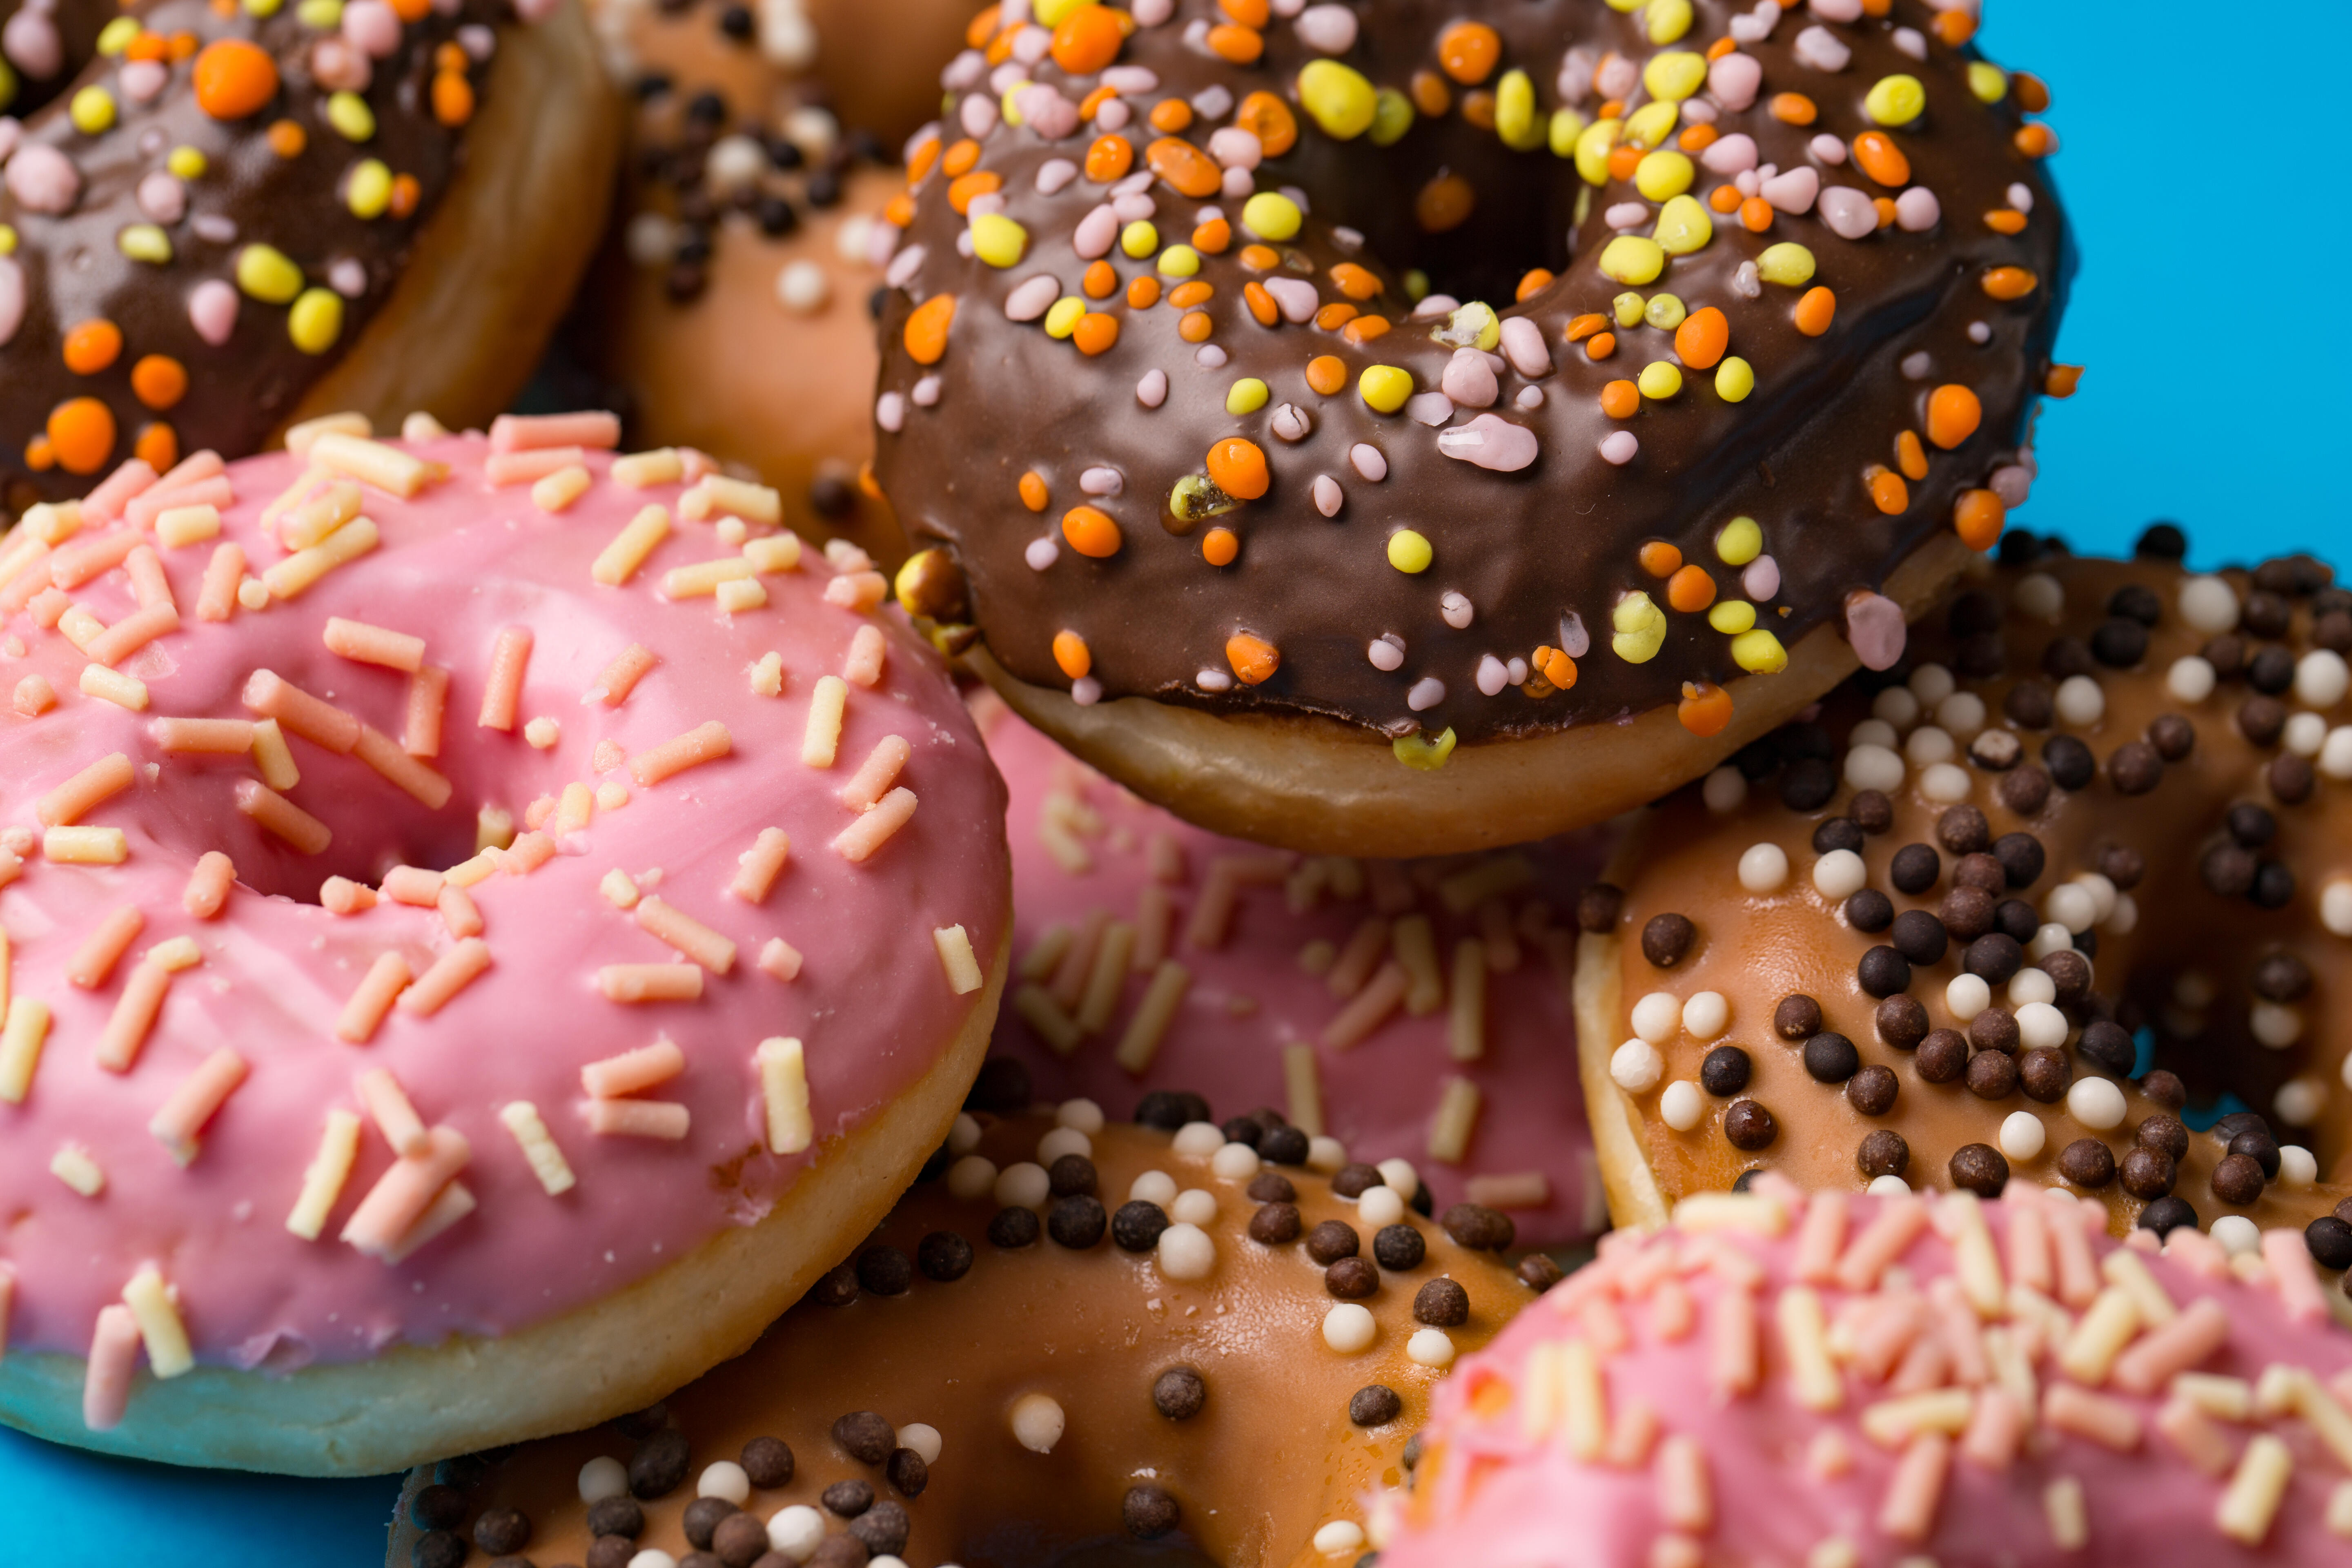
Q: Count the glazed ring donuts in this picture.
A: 8